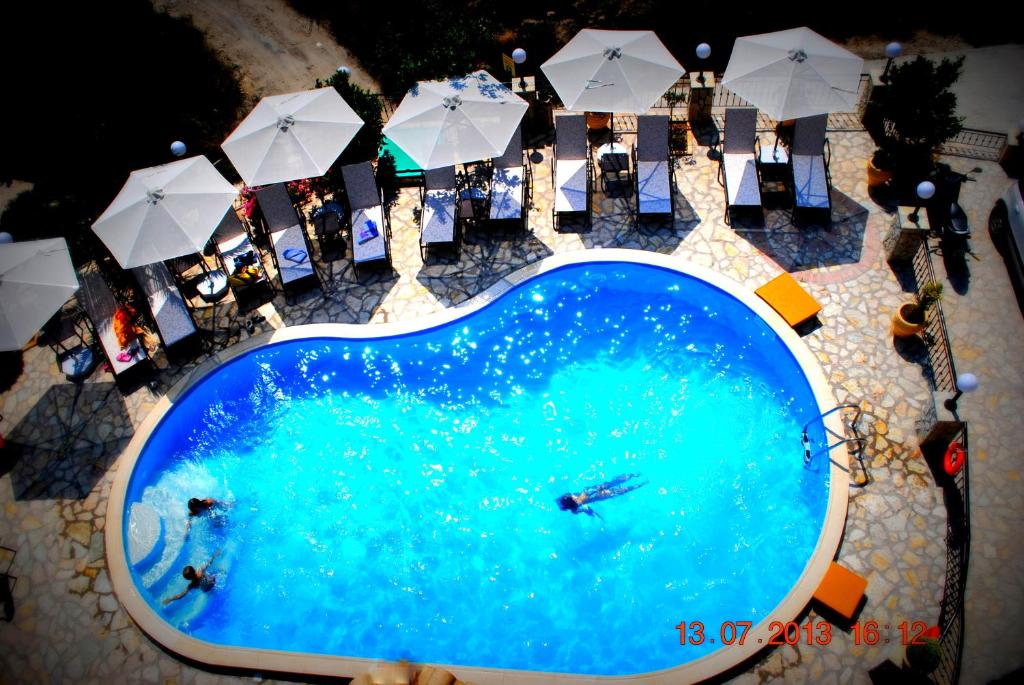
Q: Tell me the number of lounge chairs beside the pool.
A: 11